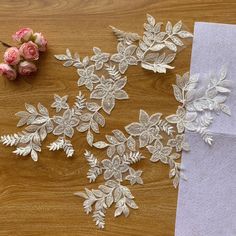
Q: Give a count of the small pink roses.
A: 6